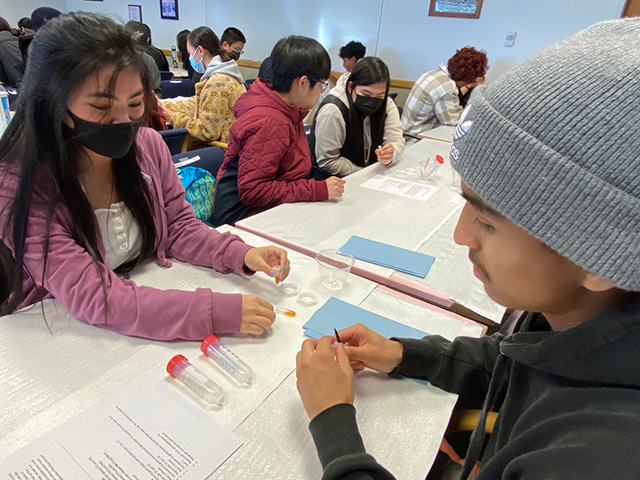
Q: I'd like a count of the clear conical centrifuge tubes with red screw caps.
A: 3